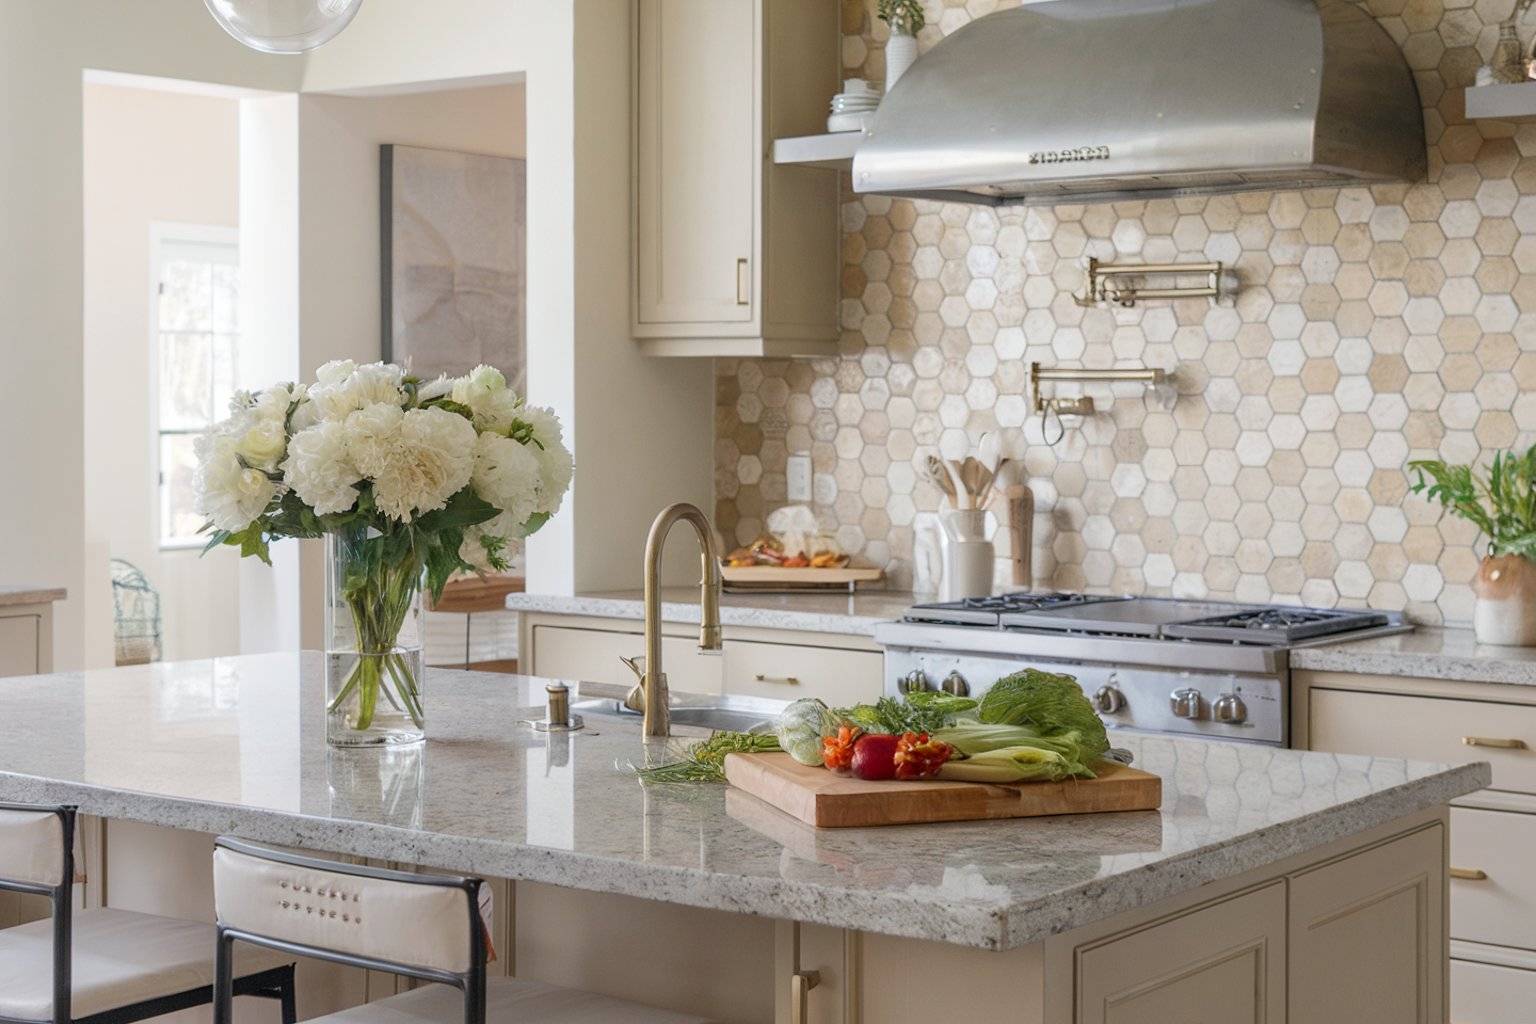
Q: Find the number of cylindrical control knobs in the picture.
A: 5